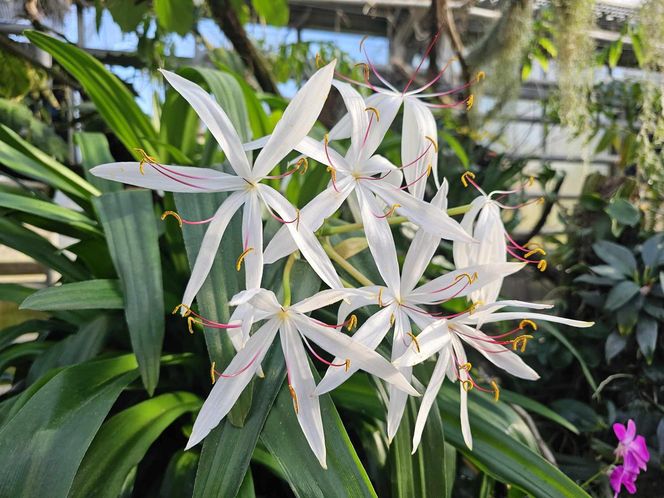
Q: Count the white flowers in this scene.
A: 7